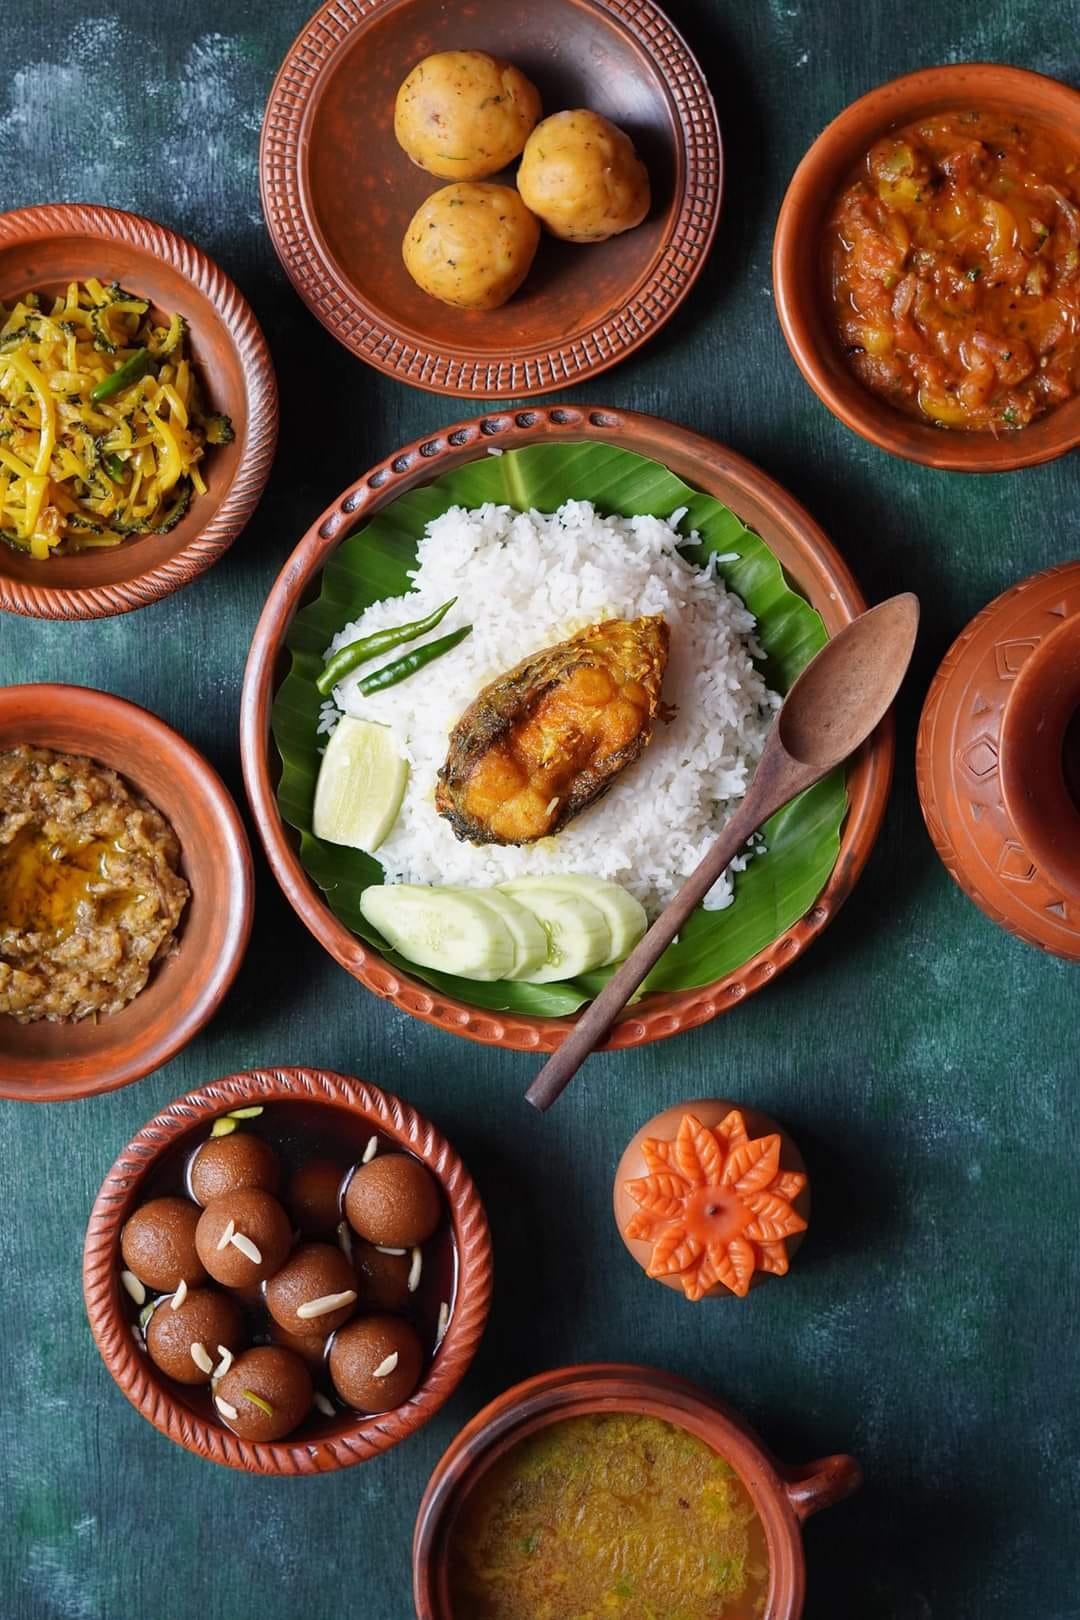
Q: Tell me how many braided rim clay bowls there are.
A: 2